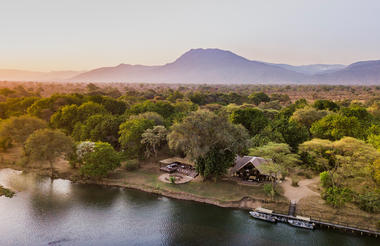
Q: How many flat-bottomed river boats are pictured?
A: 2